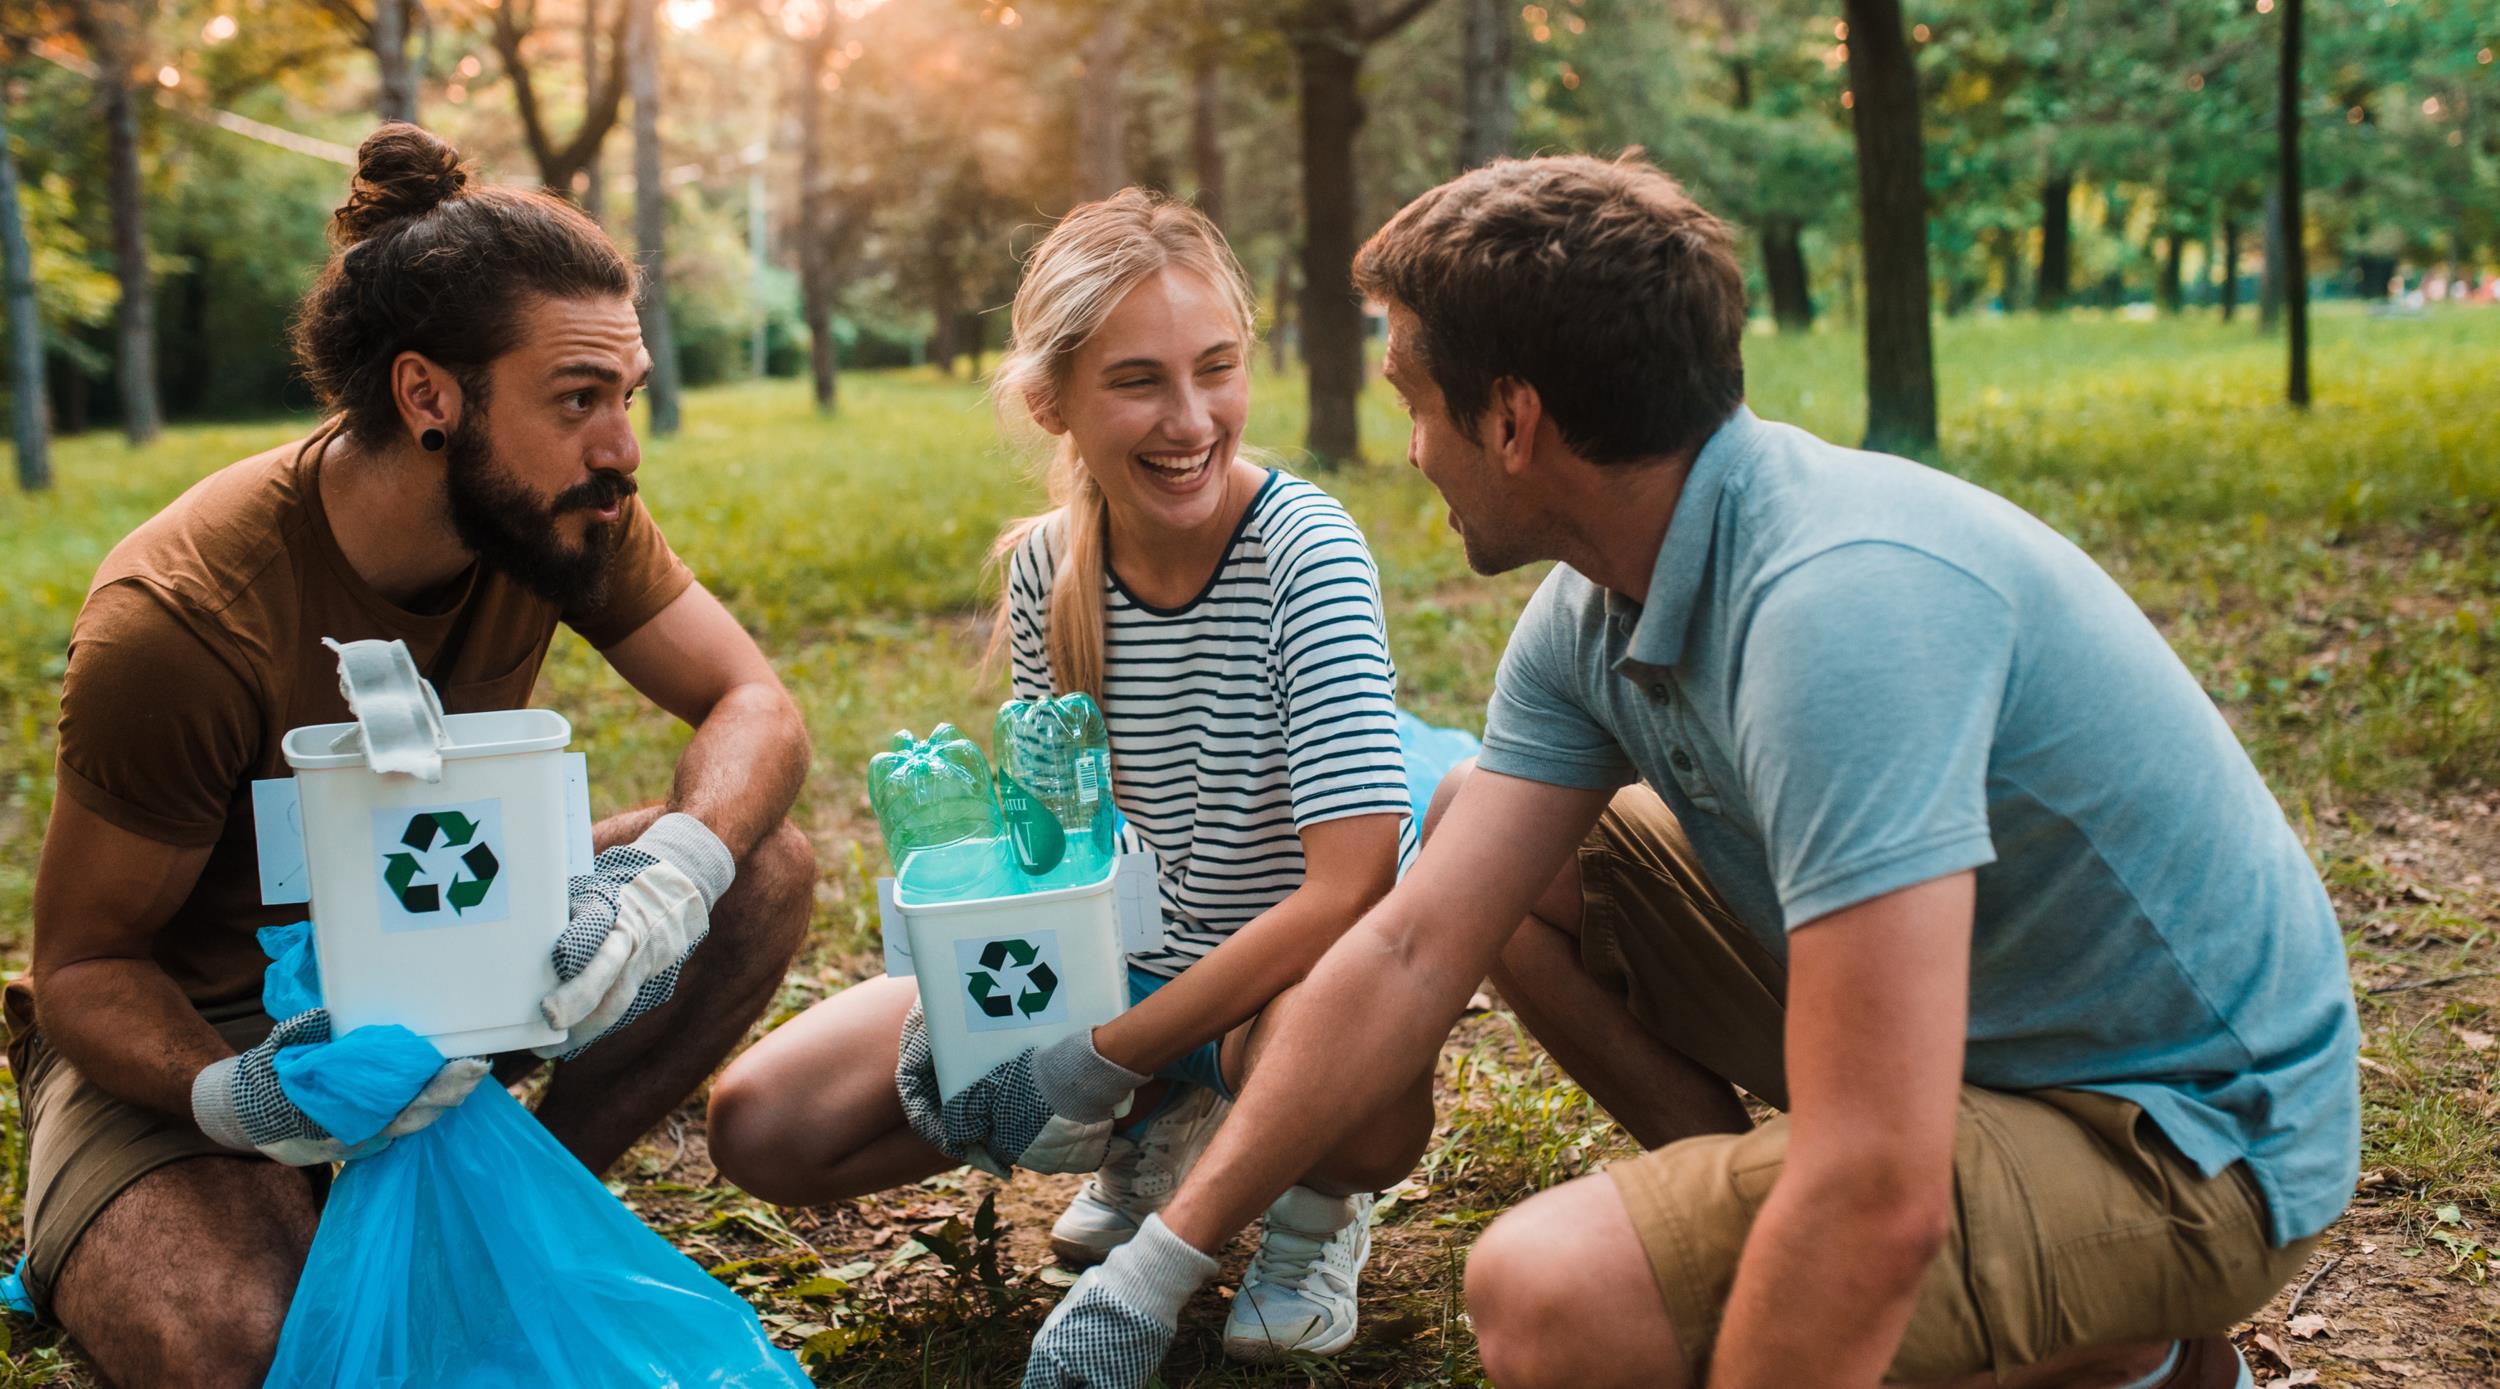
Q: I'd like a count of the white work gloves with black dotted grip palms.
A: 5